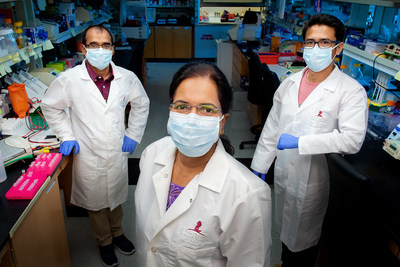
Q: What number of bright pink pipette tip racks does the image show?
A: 2